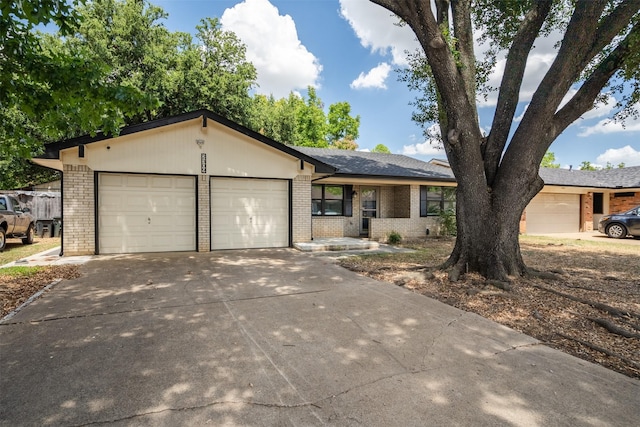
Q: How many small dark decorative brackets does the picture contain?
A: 3